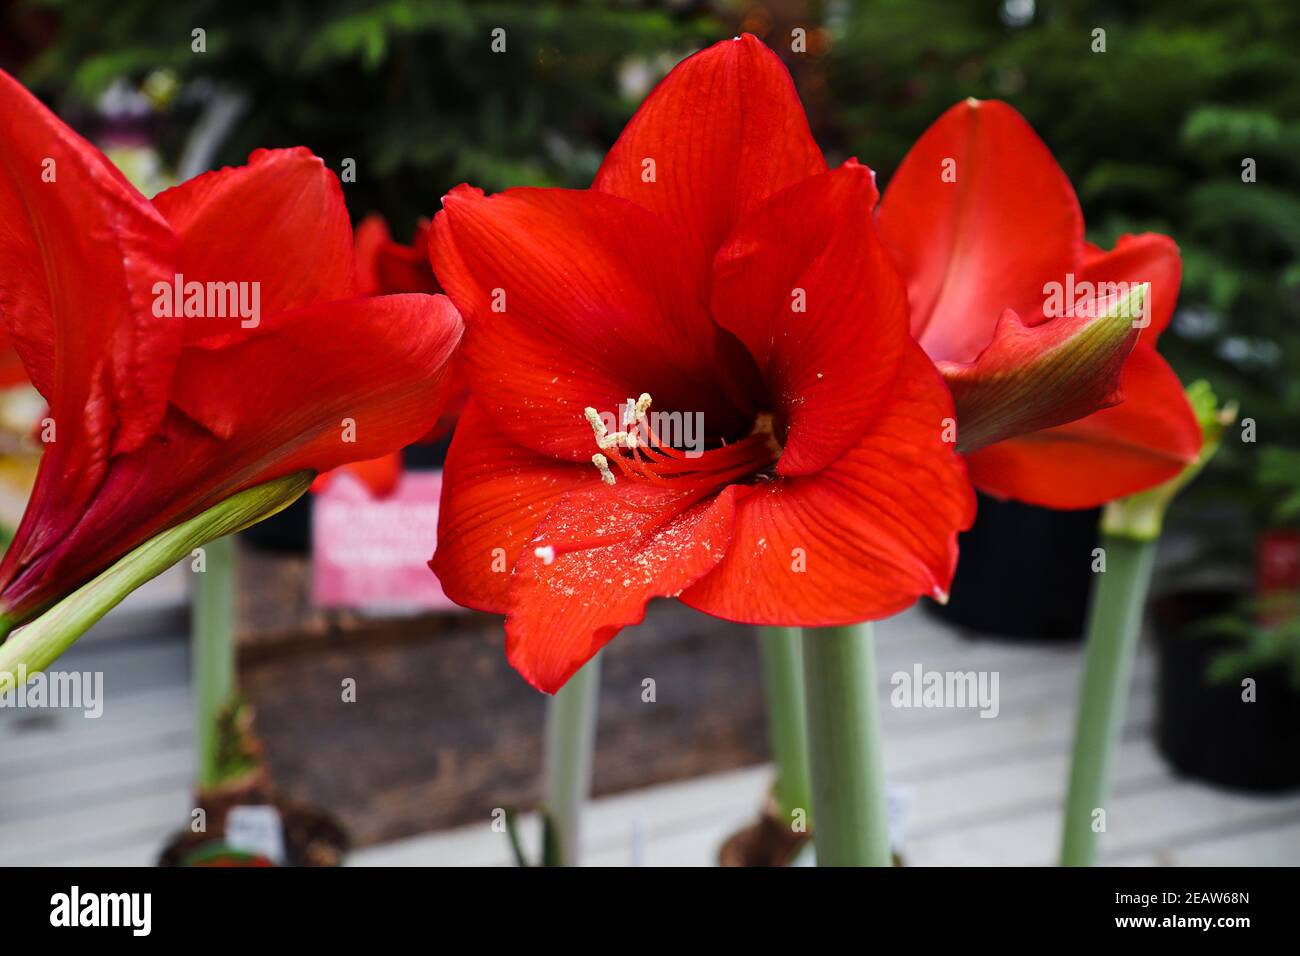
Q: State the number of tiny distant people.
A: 0